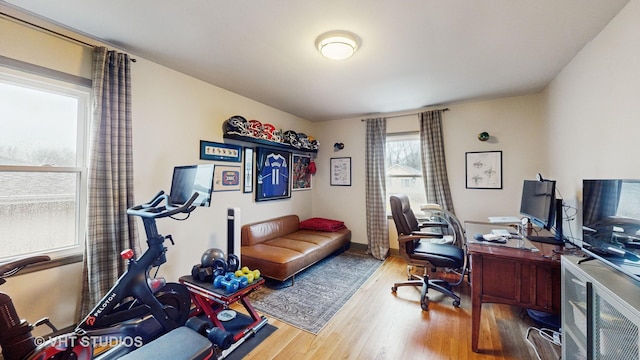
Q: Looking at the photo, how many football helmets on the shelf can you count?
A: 6